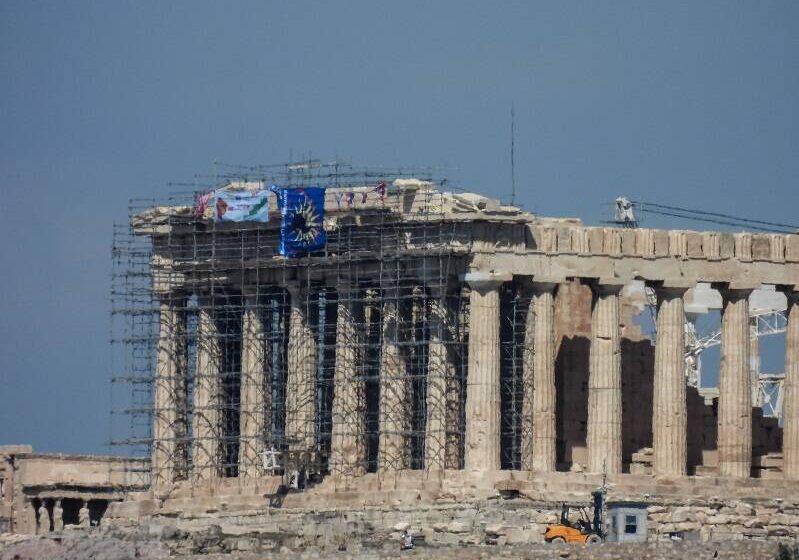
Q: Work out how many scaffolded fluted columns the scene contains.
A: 7